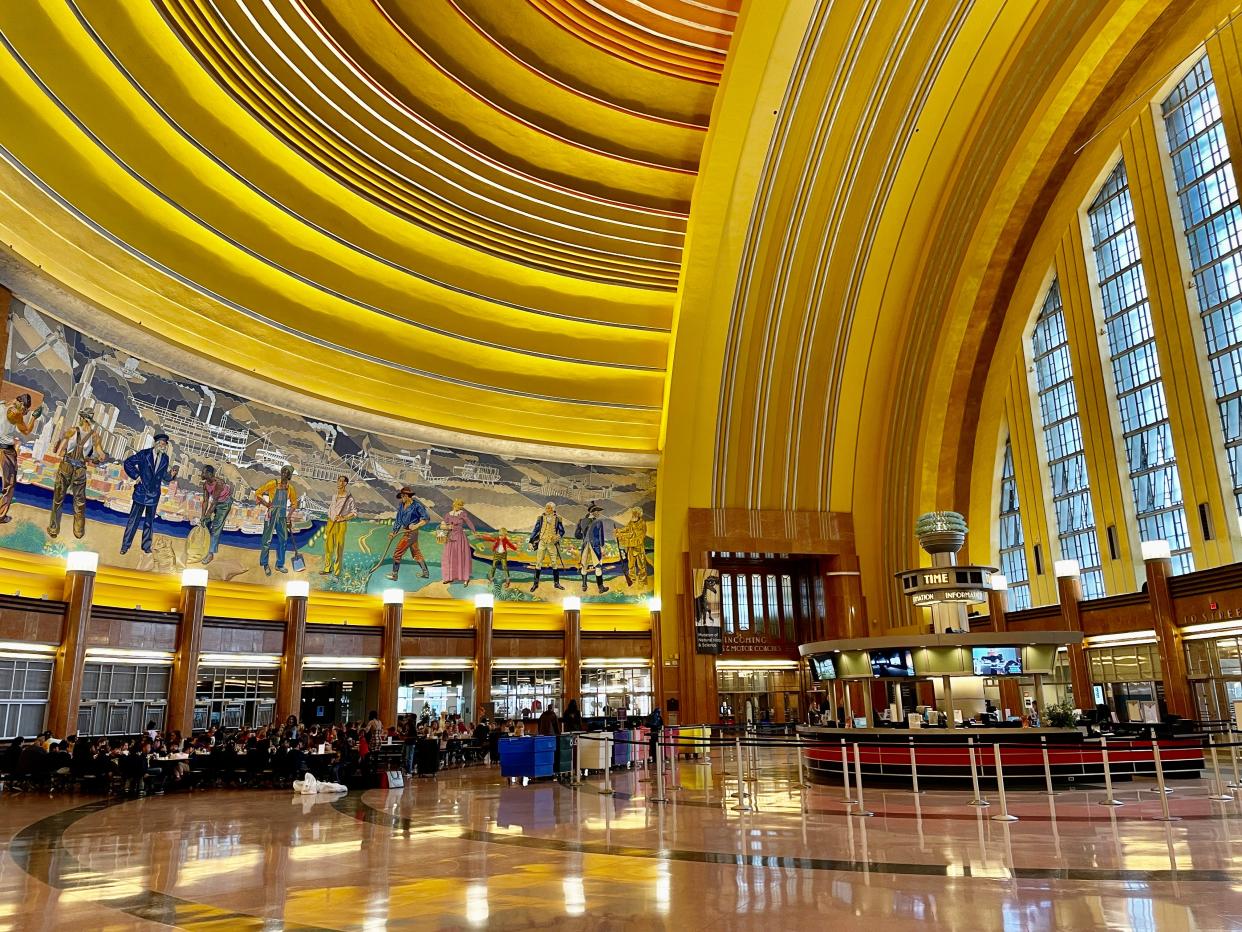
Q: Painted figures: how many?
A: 12